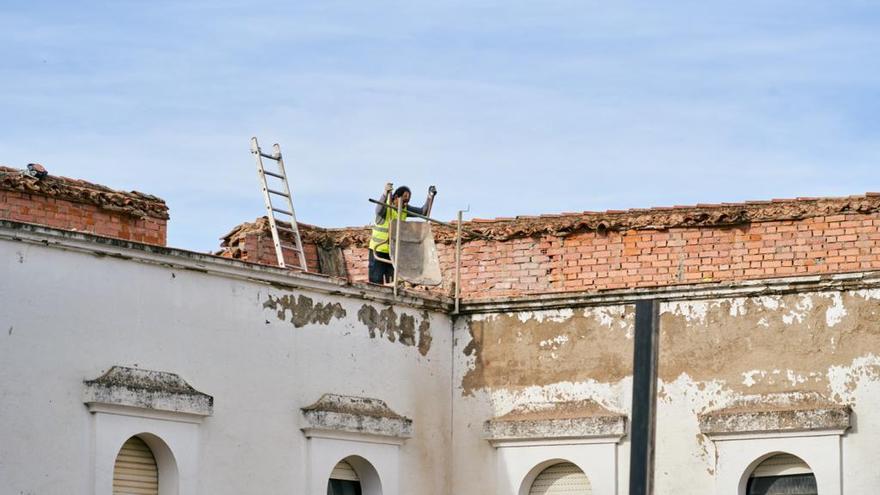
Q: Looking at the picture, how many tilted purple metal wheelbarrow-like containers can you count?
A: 0